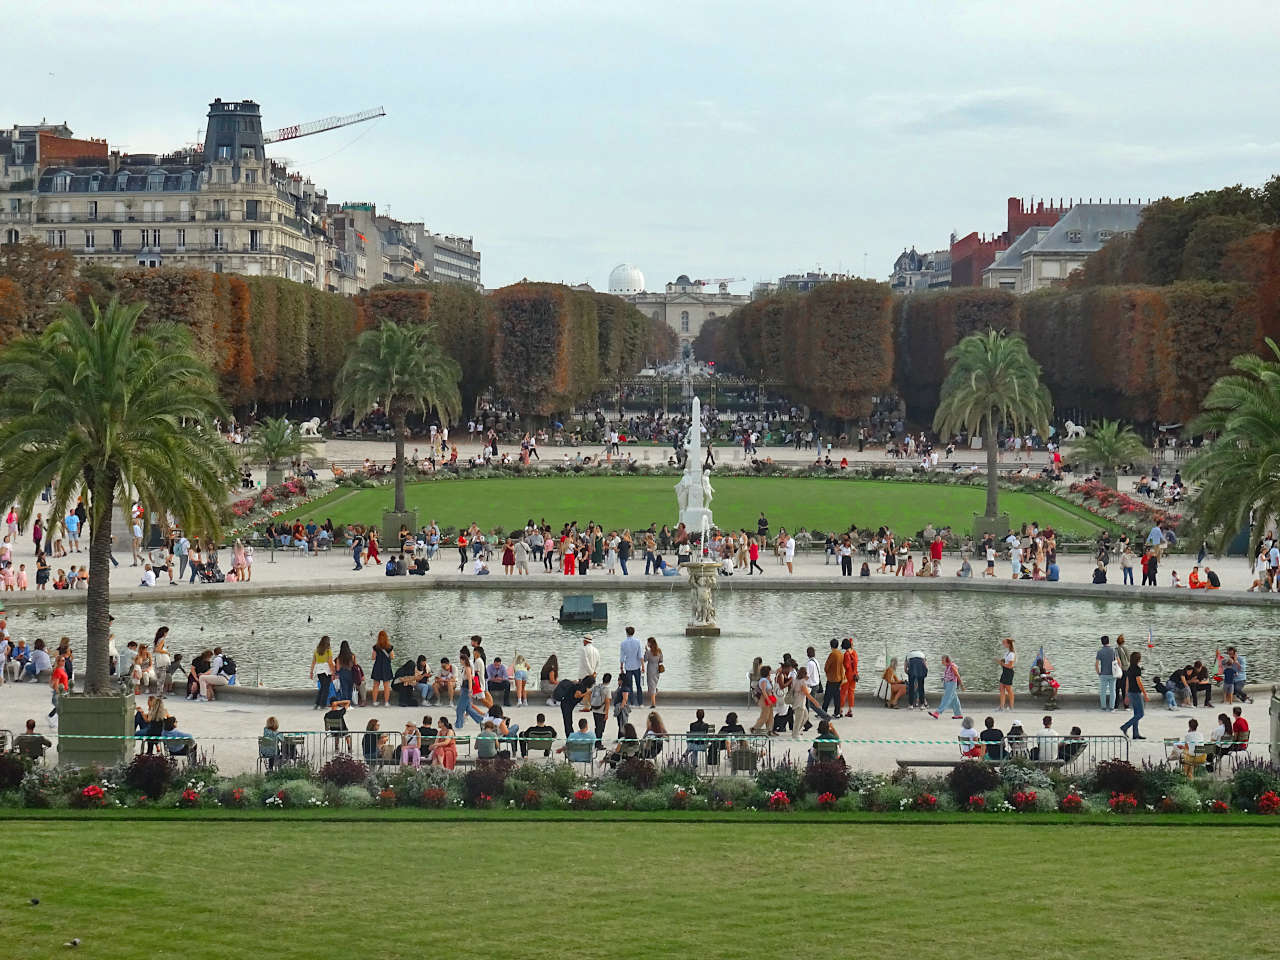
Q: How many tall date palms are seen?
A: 4